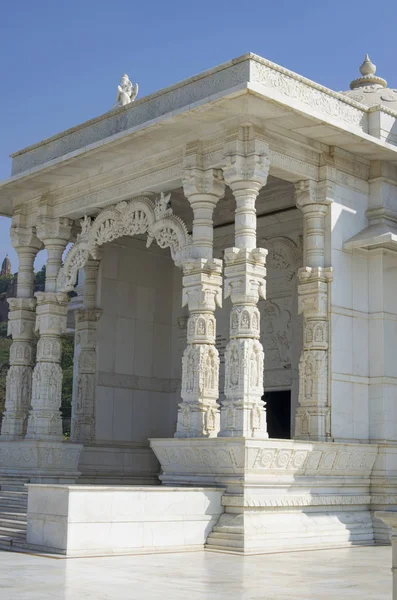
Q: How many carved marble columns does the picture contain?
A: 6